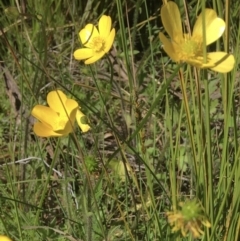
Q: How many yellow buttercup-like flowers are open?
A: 3